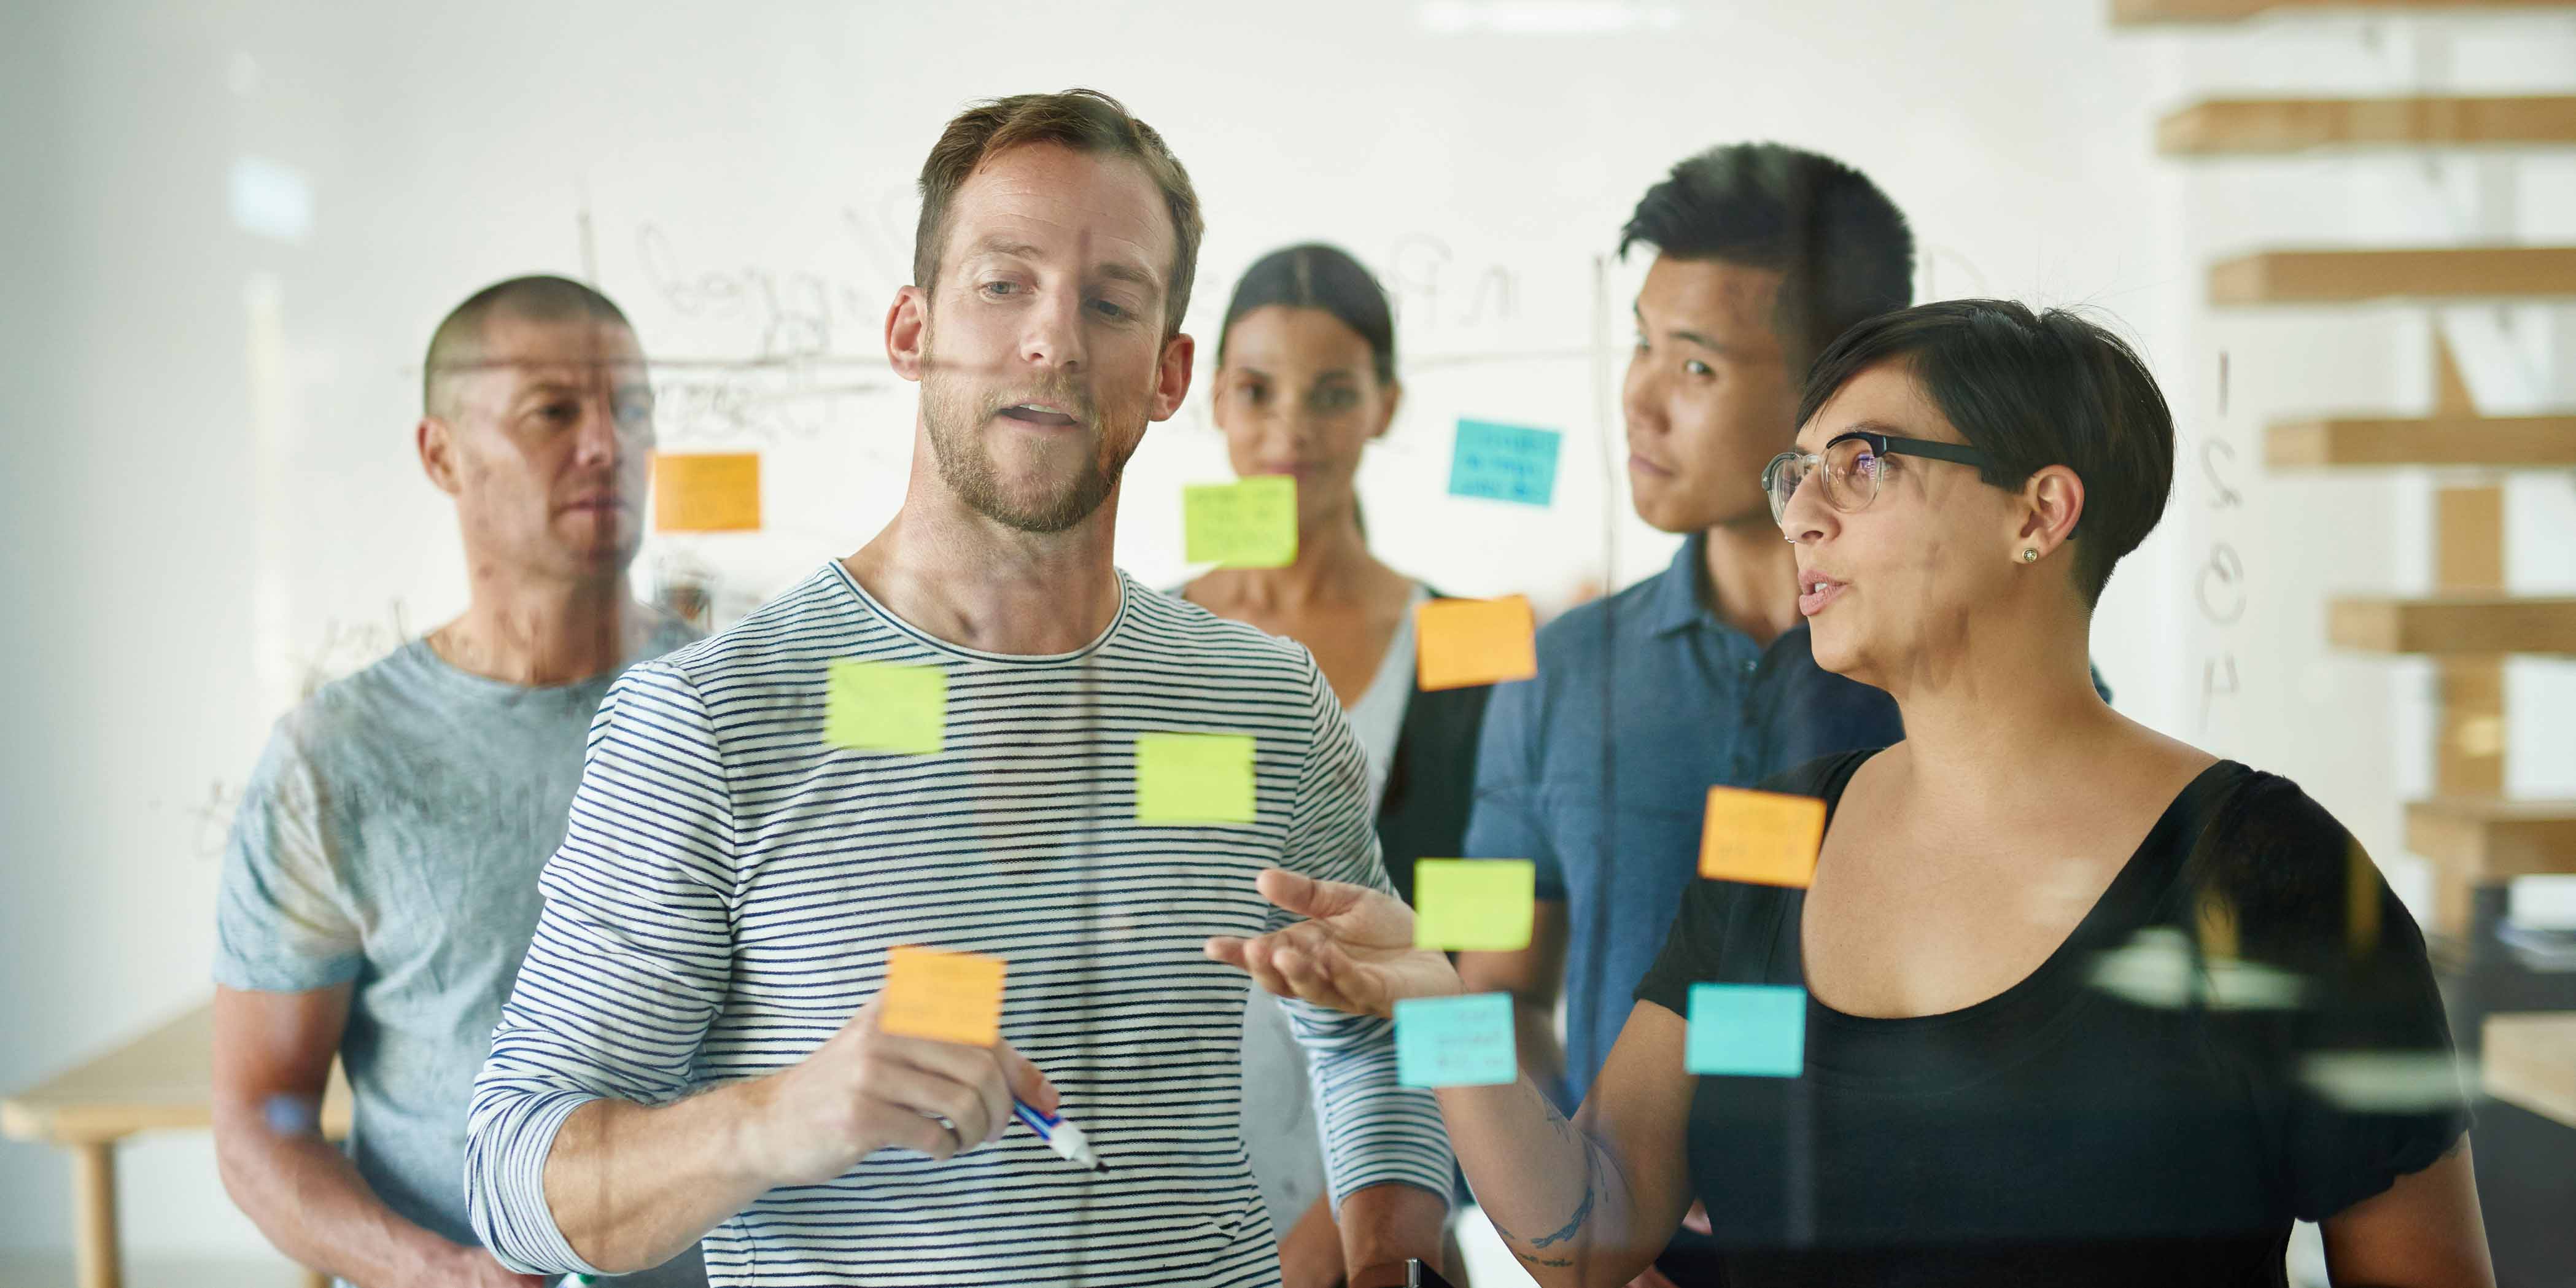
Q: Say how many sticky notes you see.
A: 11